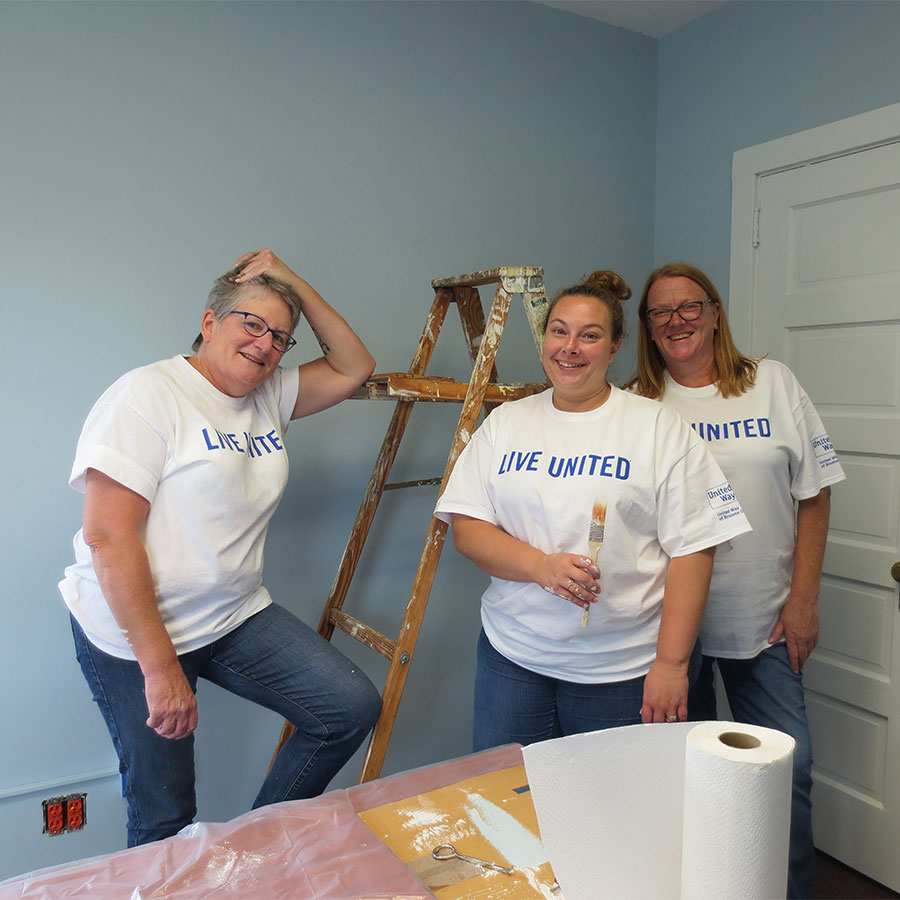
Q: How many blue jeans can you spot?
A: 3